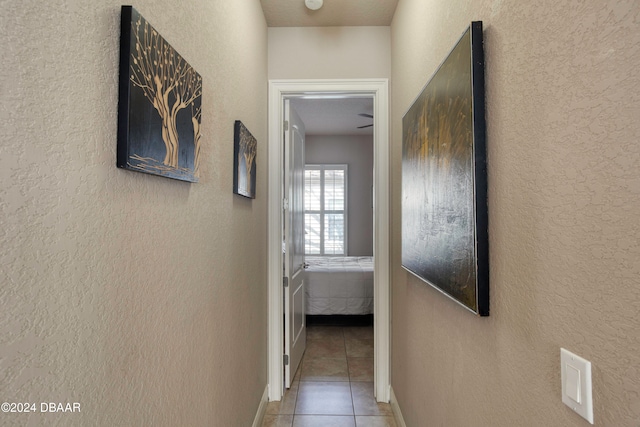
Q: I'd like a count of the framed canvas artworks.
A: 3